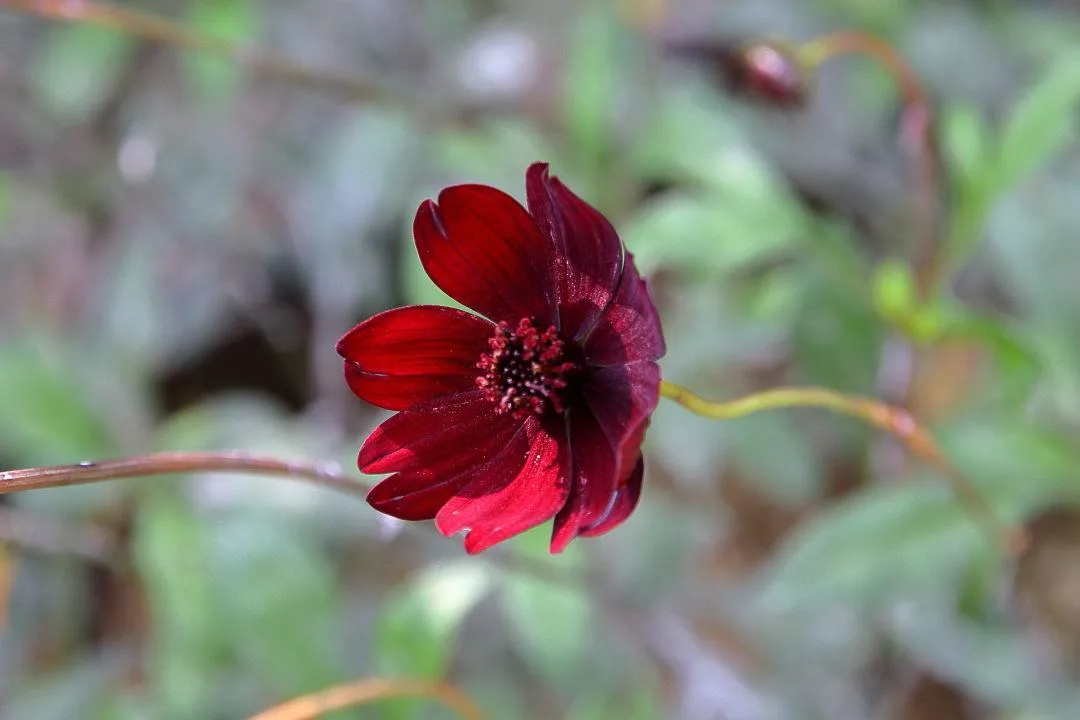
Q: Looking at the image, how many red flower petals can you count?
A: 8